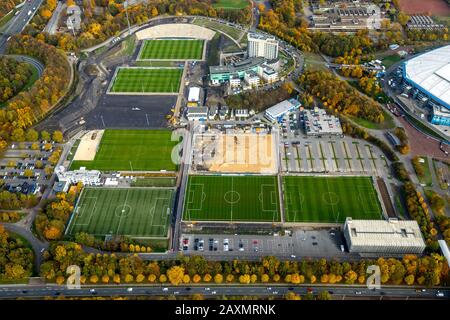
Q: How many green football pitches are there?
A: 6